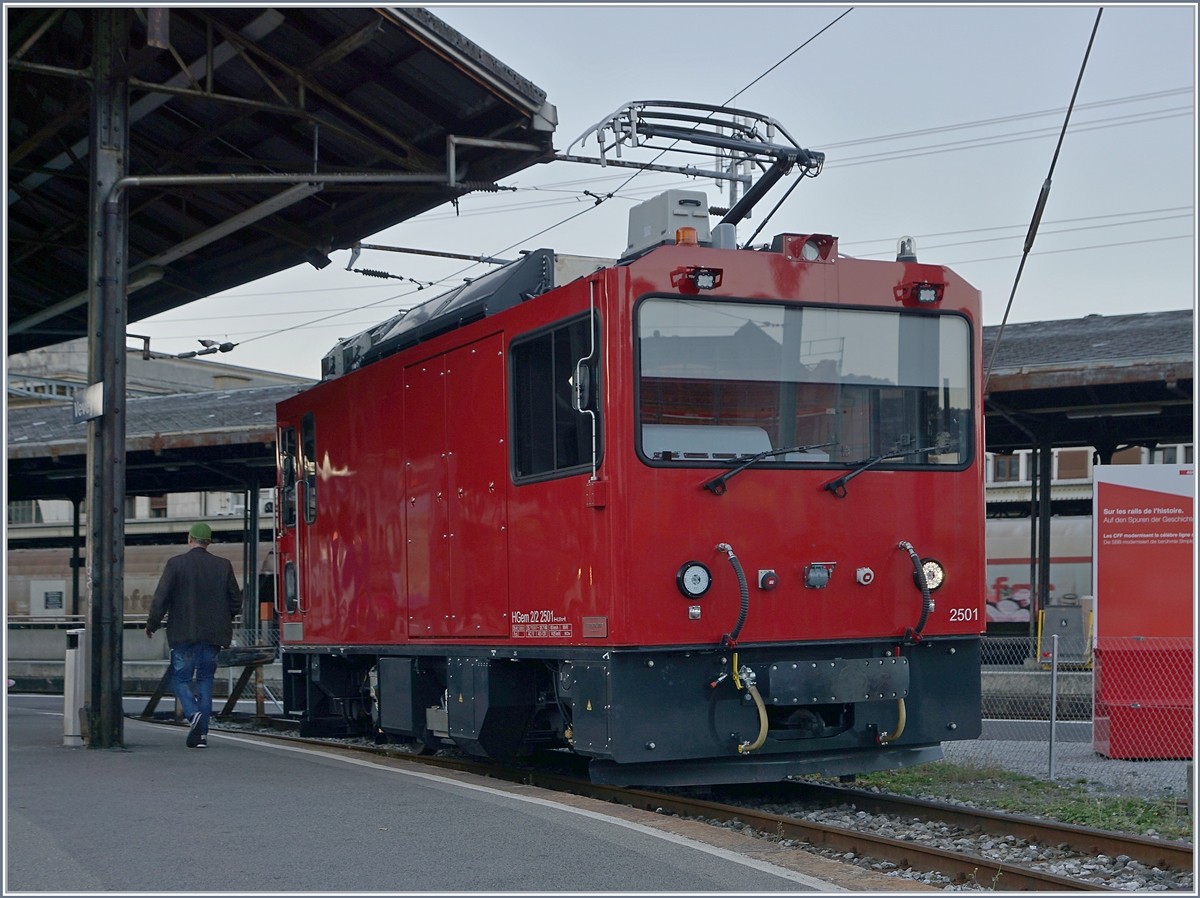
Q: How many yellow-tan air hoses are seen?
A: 2